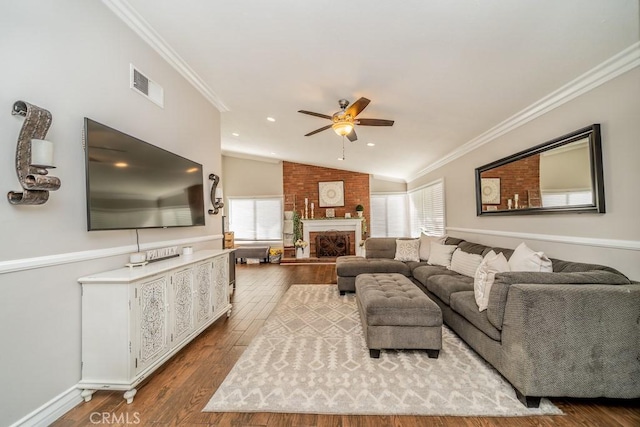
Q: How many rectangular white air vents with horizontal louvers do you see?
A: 1